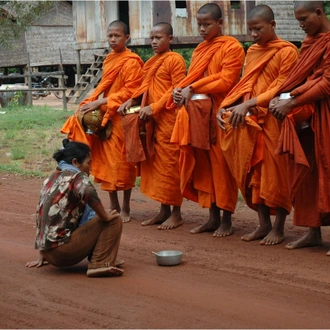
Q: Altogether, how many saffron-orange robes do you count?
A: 5